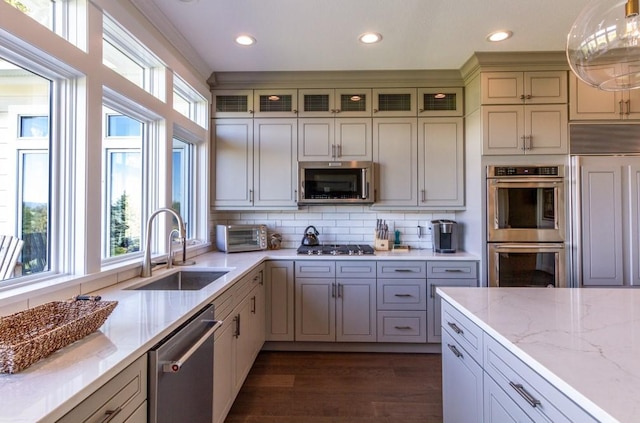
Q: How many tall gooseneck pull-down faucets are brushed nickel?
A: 1